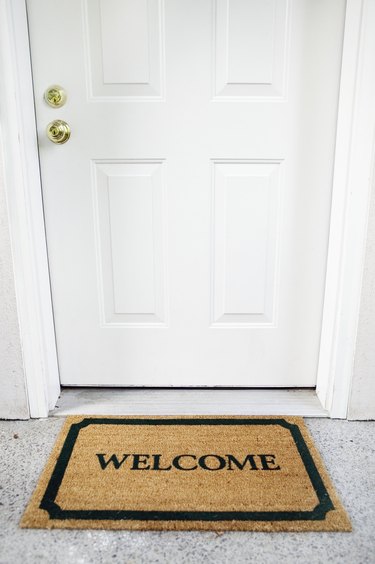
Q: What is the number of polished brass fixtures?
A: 2